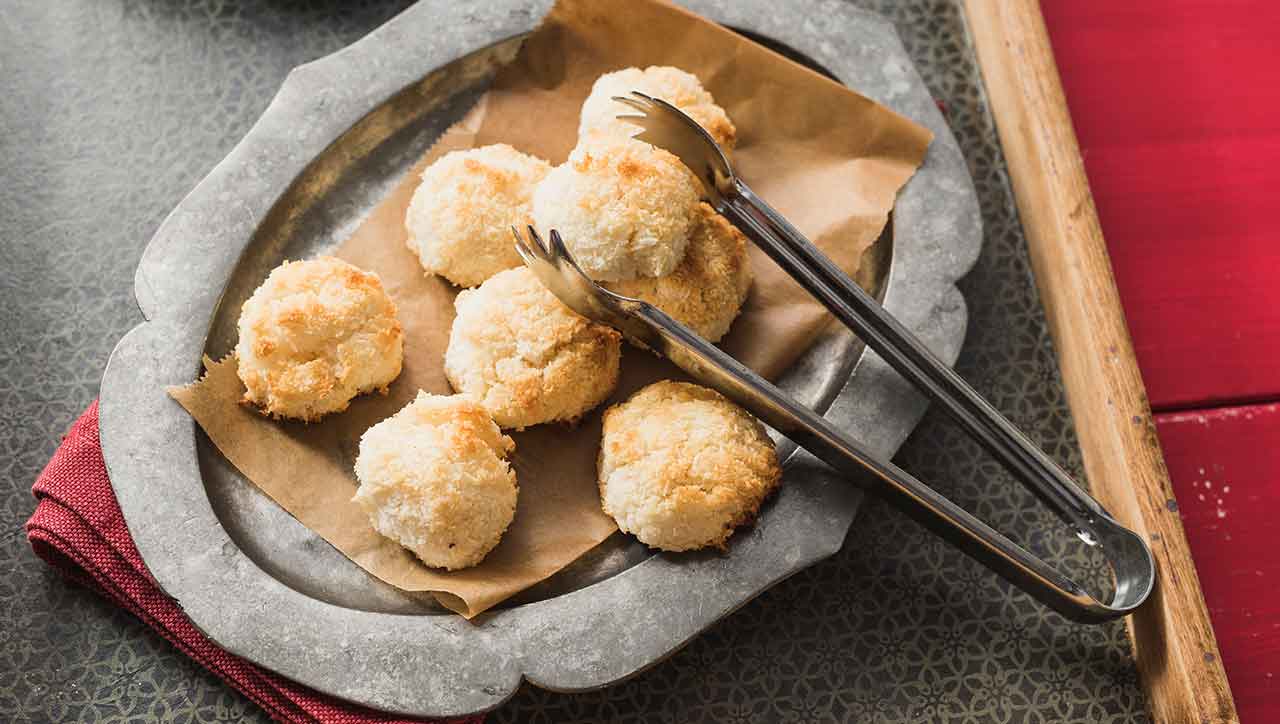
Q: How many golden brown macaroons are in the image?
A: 8